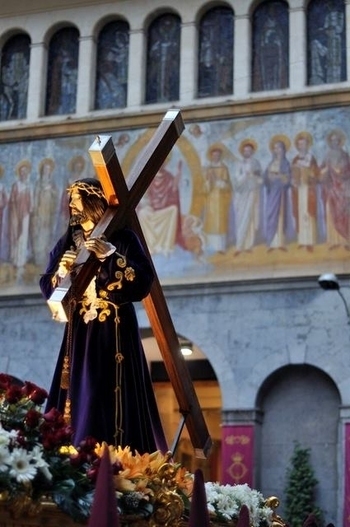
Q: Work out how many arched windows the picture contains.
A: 7